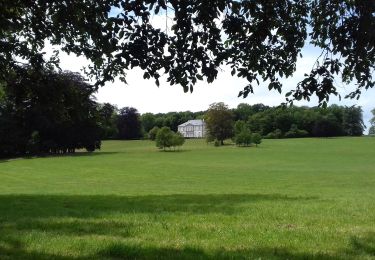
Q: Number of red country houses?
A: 0